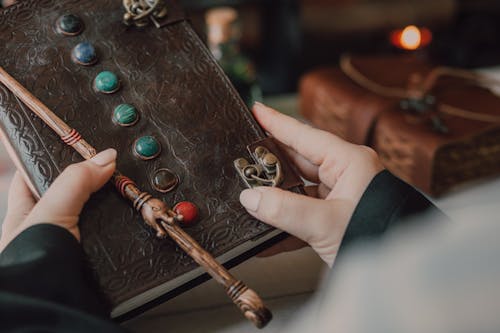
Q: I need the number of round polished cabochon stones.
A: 7